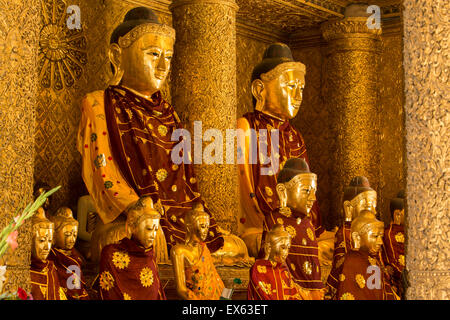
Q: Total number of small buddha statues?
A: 9